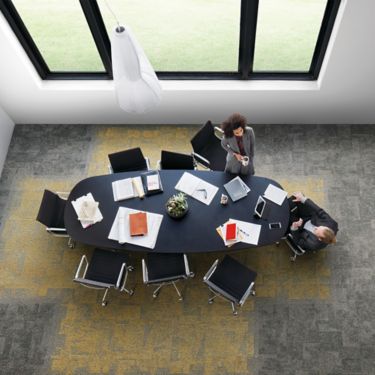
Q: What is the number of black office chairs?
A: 8